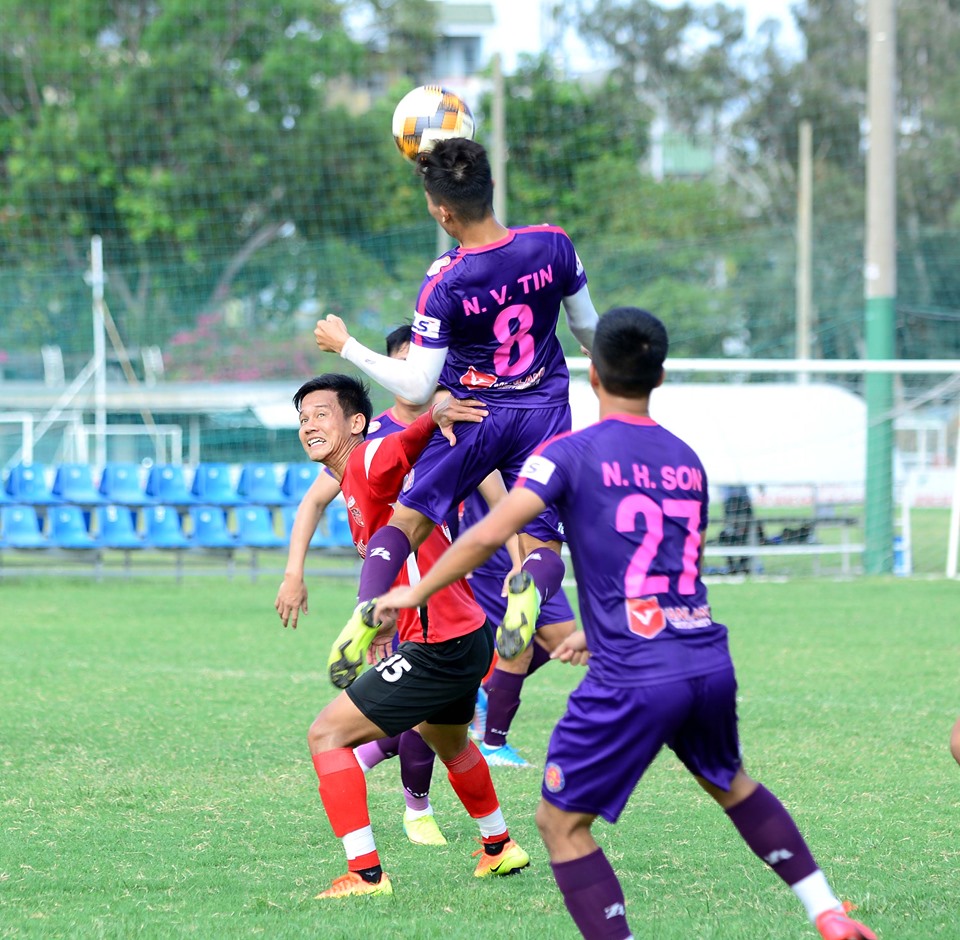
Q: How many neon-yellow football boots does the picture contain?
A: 3